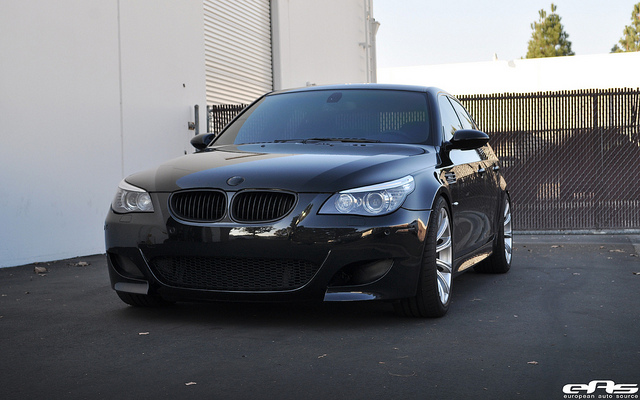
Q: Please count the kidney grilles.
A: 2